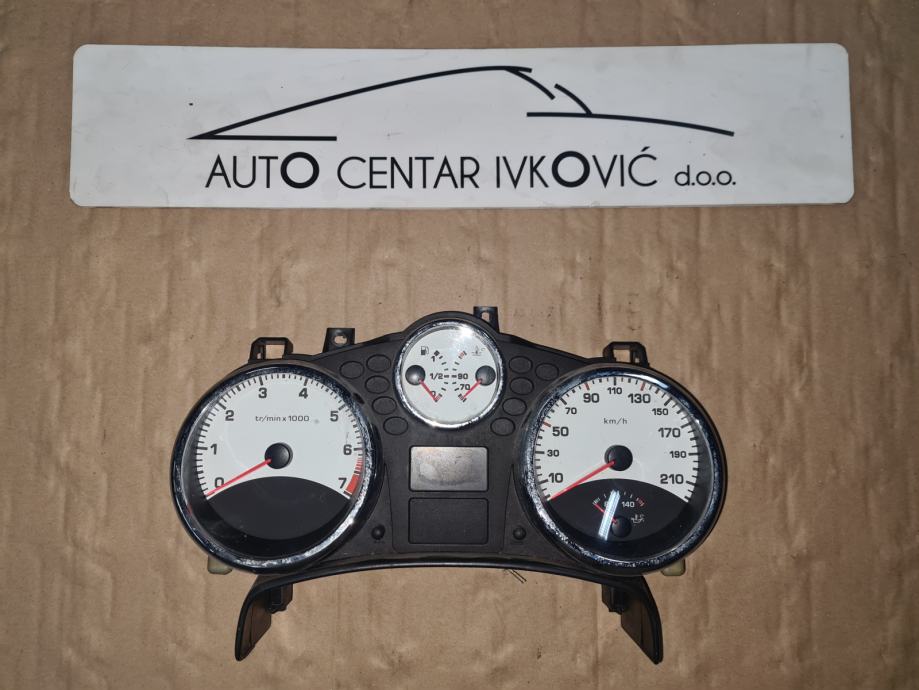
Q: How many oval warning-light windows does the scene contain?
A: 10